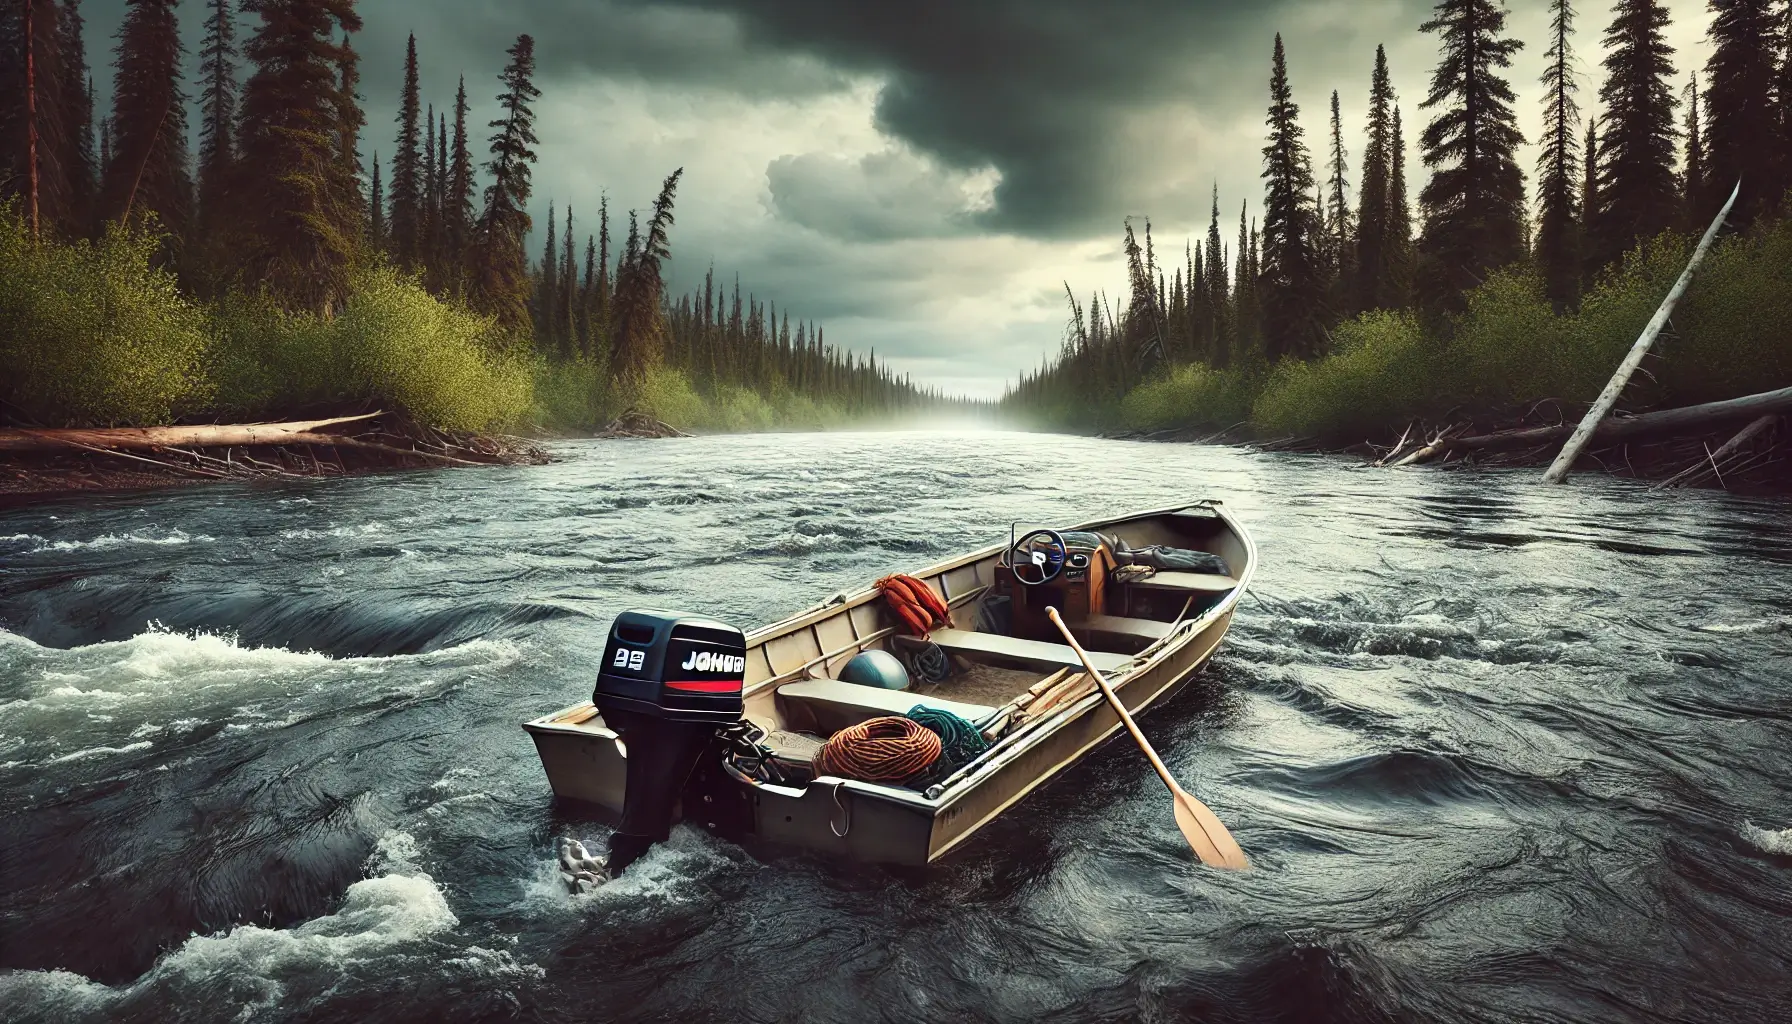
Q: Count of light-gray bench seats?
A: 4